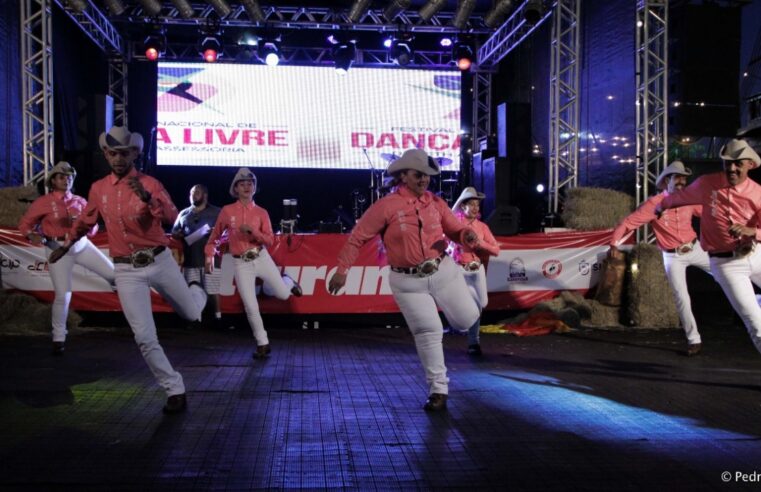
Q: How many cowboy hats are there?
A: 7